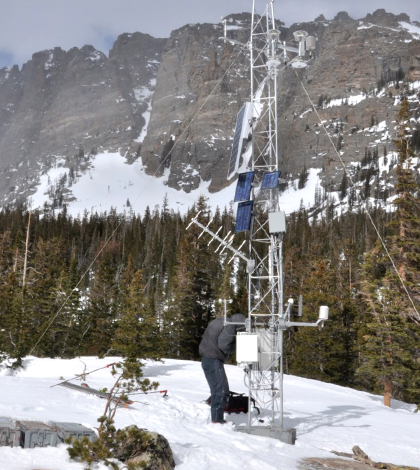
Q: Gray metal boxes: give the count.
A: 3